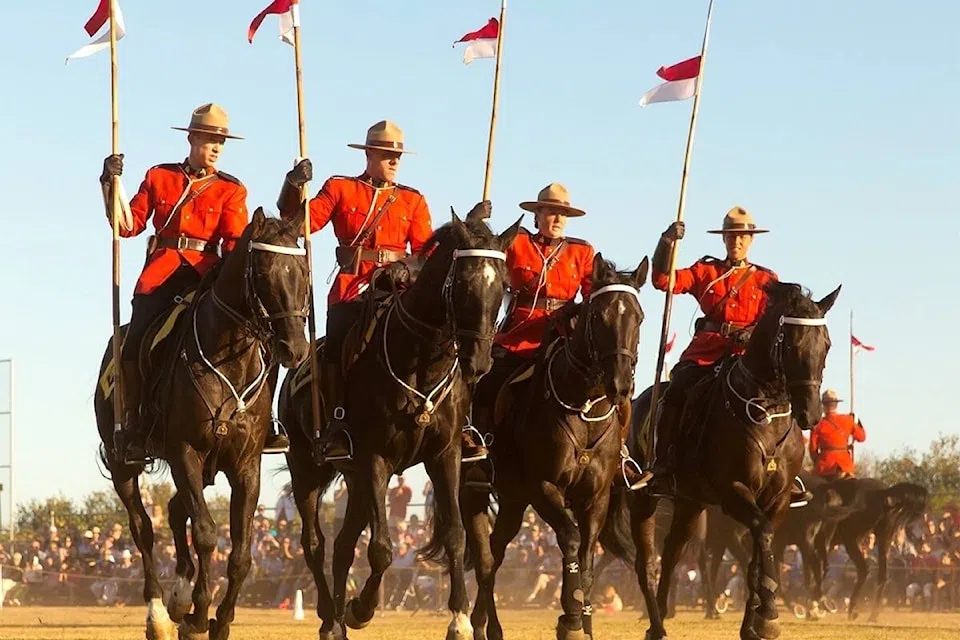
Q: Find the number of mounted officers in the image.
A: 5